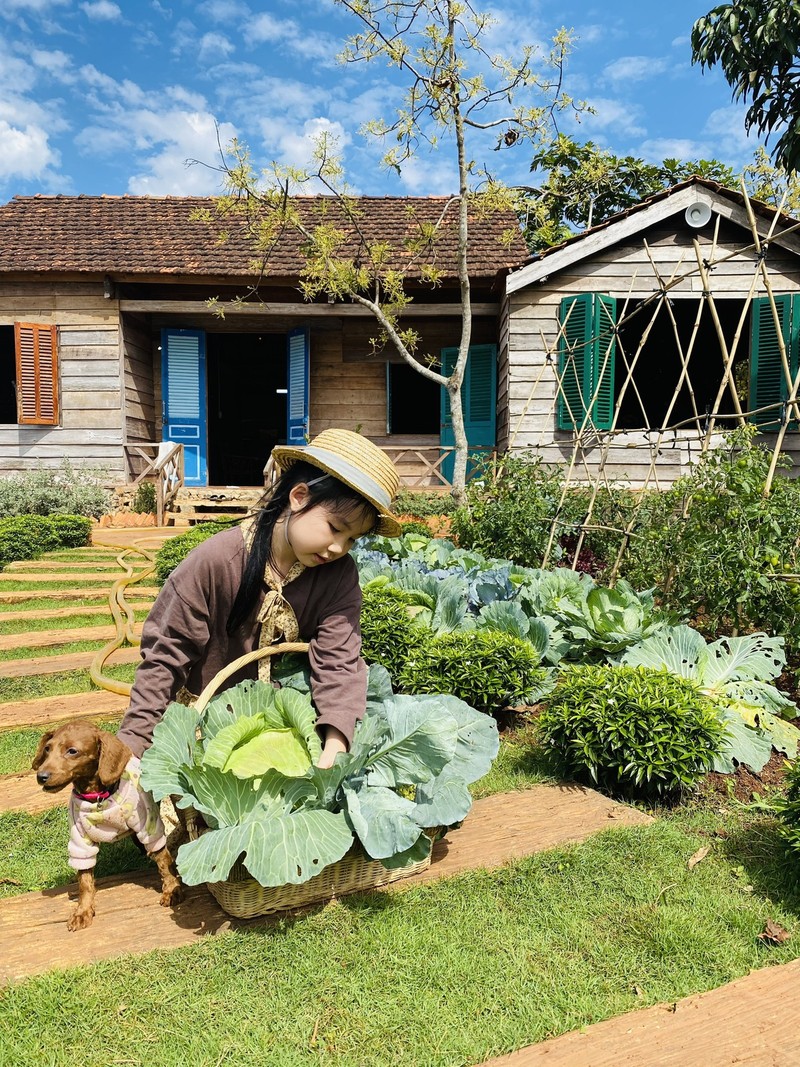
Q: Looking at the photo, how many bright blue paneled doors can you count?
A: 2